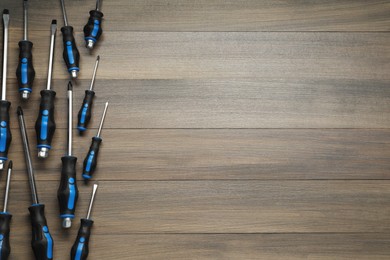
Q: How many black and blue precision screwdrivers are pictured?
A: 11